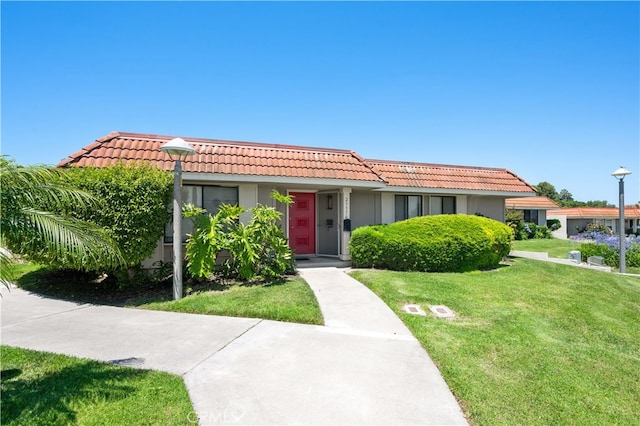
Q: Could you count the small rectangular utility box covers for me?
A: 2